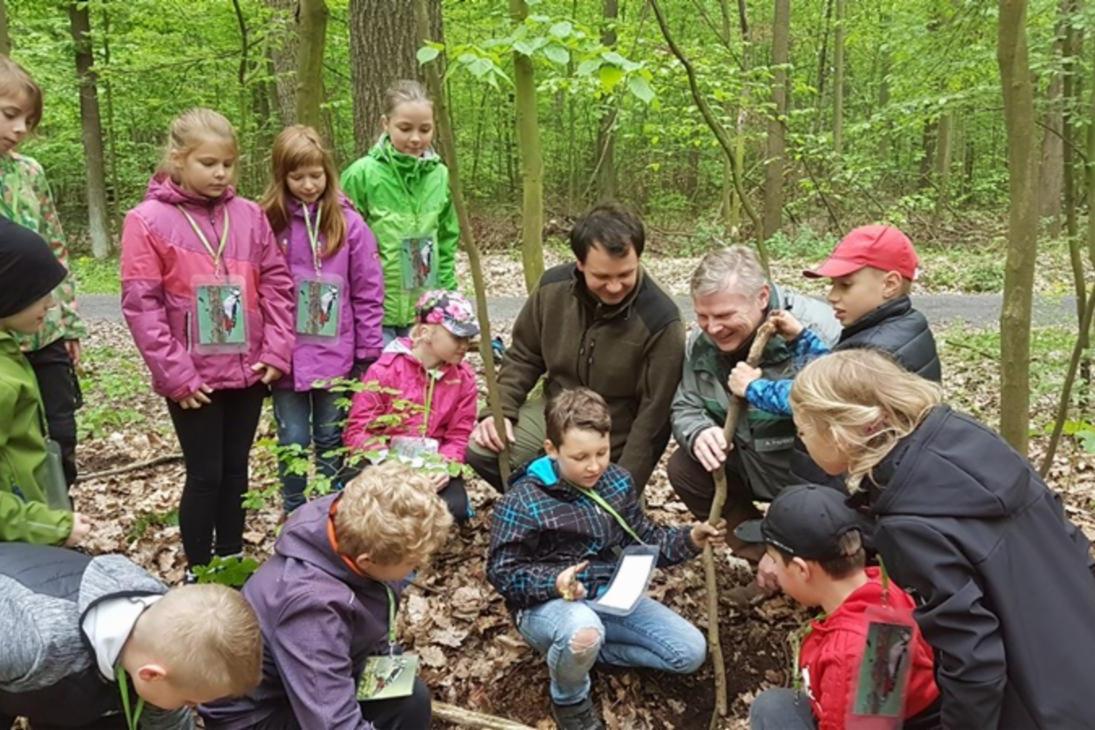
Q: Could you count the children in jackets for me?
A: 12